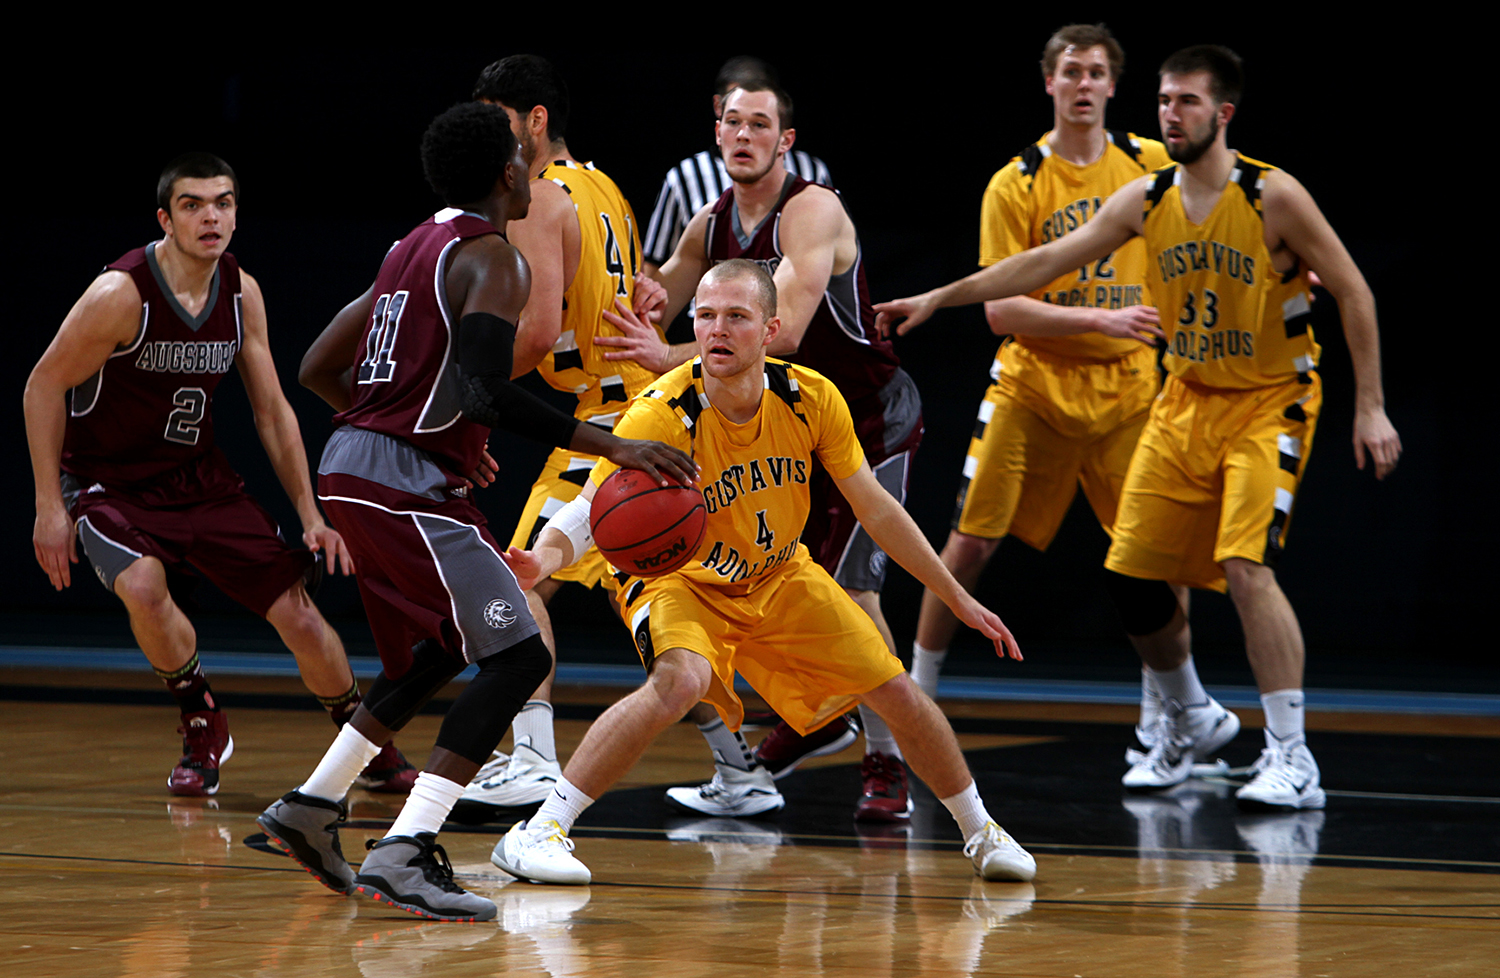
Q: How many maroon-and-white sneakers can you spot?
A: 4